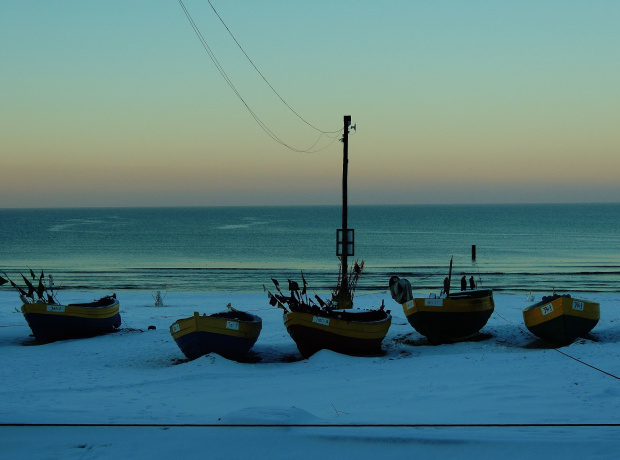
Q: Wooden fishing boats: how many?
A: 5